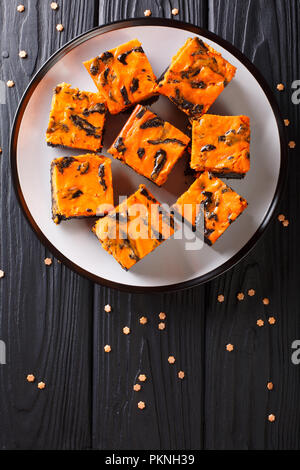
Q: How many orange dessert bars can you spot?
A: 8